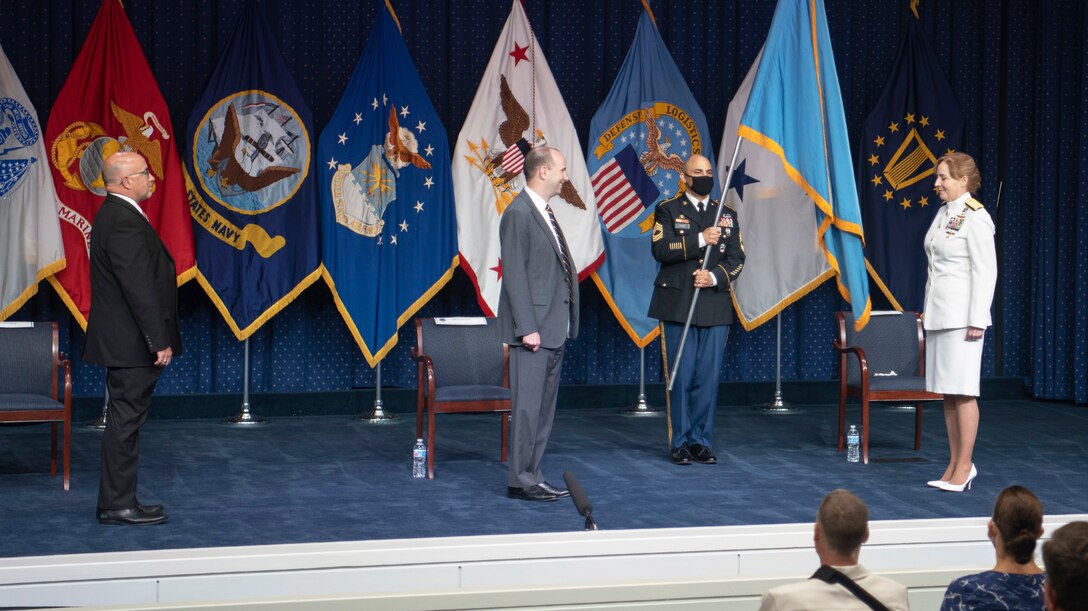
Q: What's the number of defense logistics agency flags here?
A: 1